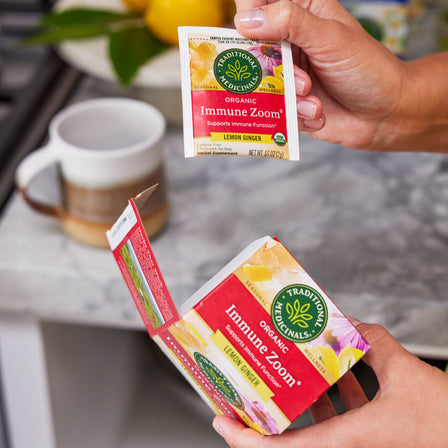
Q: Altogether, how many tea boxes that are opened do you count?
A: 1